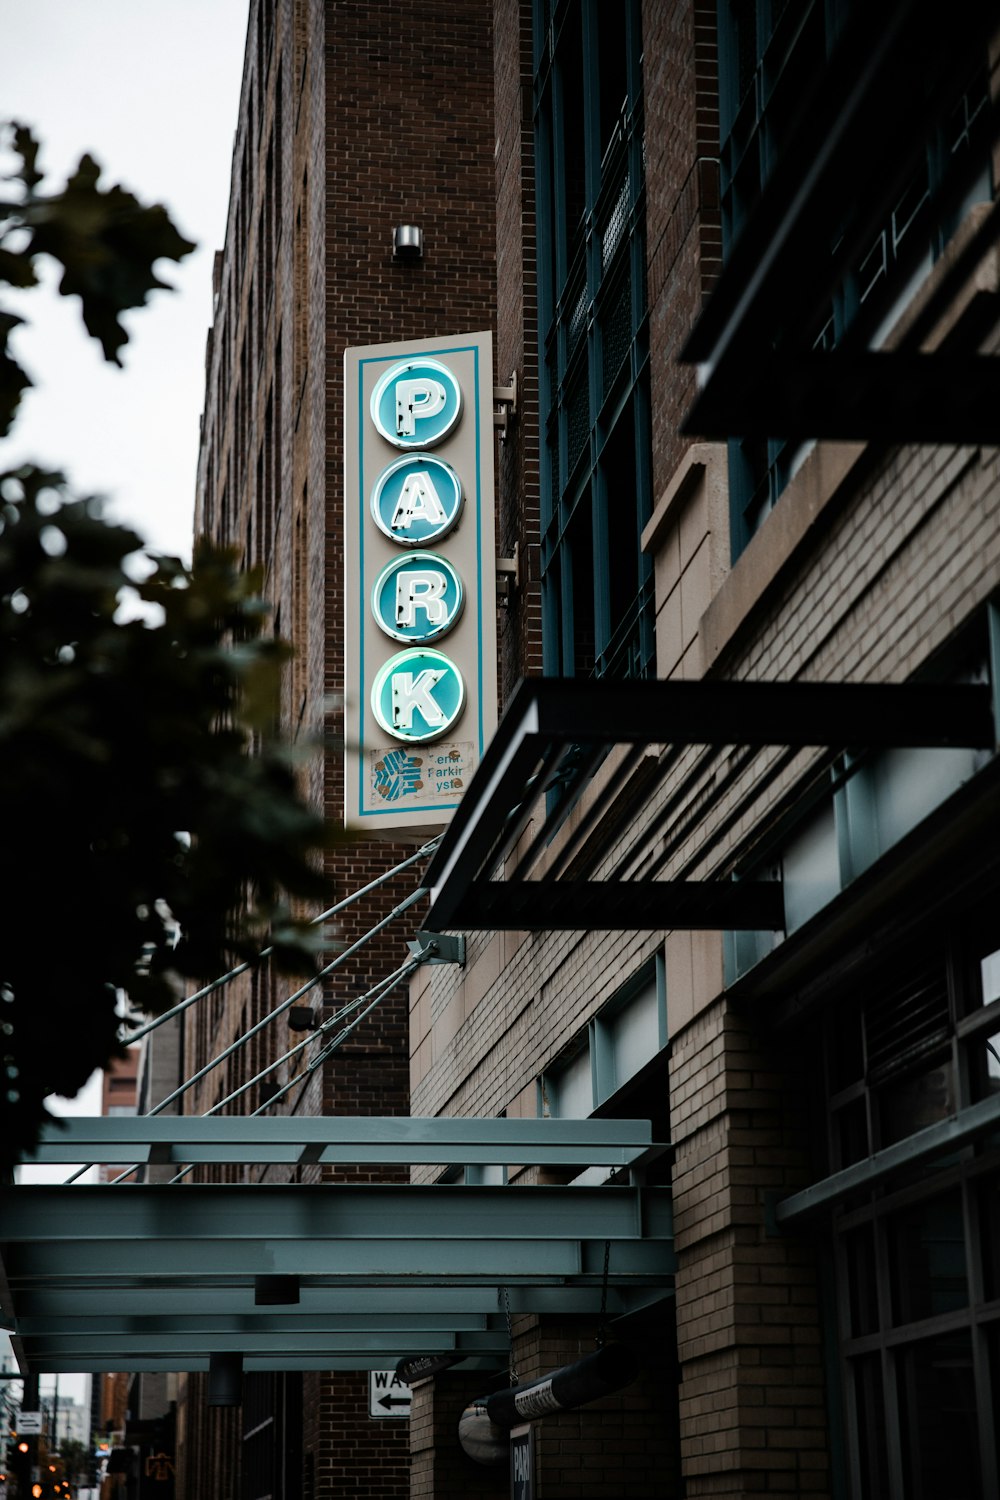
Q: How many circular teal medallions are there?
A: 4